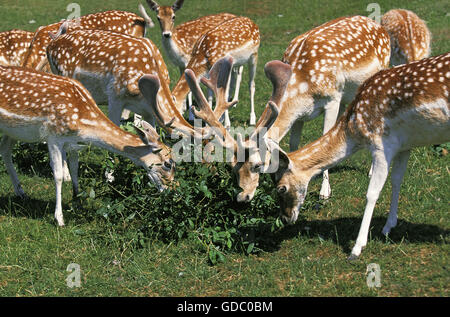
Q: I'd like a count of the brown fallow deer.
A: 9